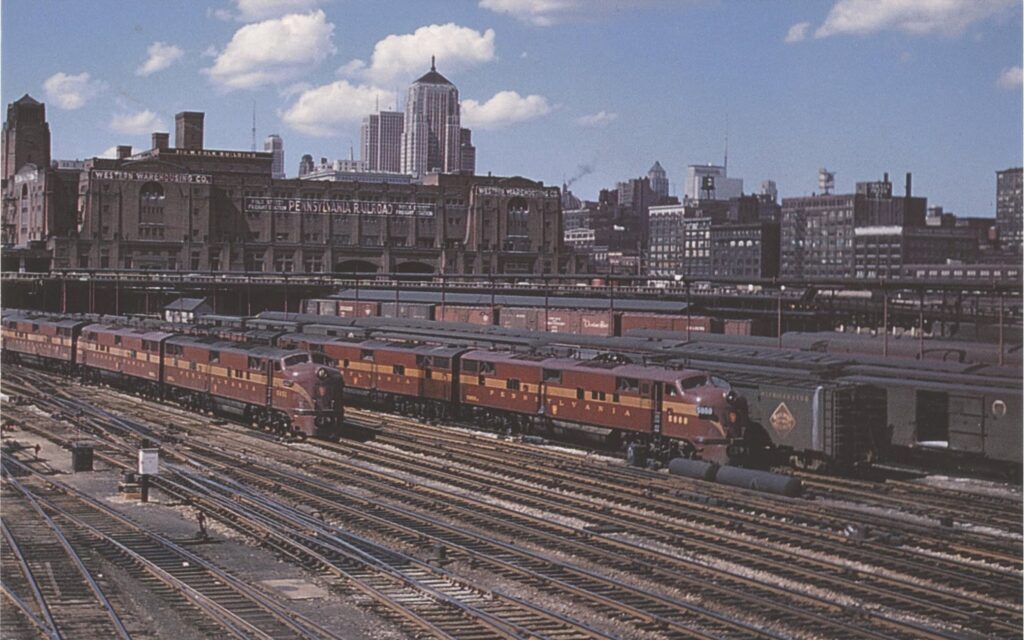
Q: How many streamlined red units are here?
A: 5